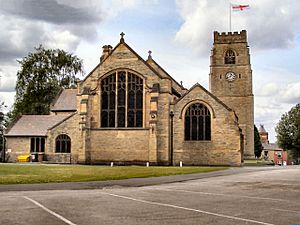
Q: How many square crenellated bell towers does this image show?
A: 1